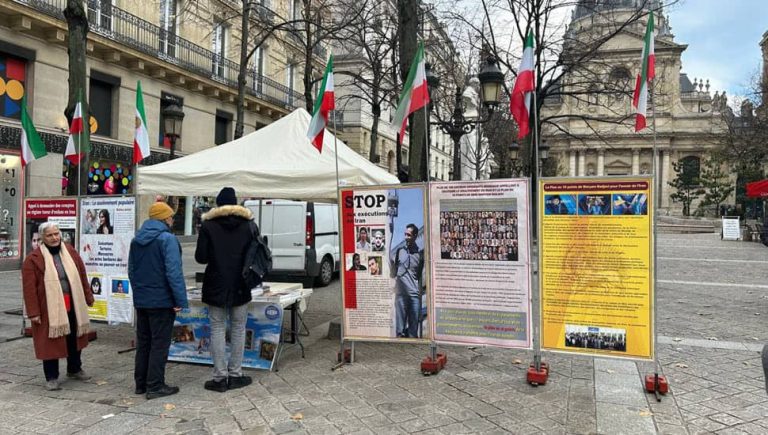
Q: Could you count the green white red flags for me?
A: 7